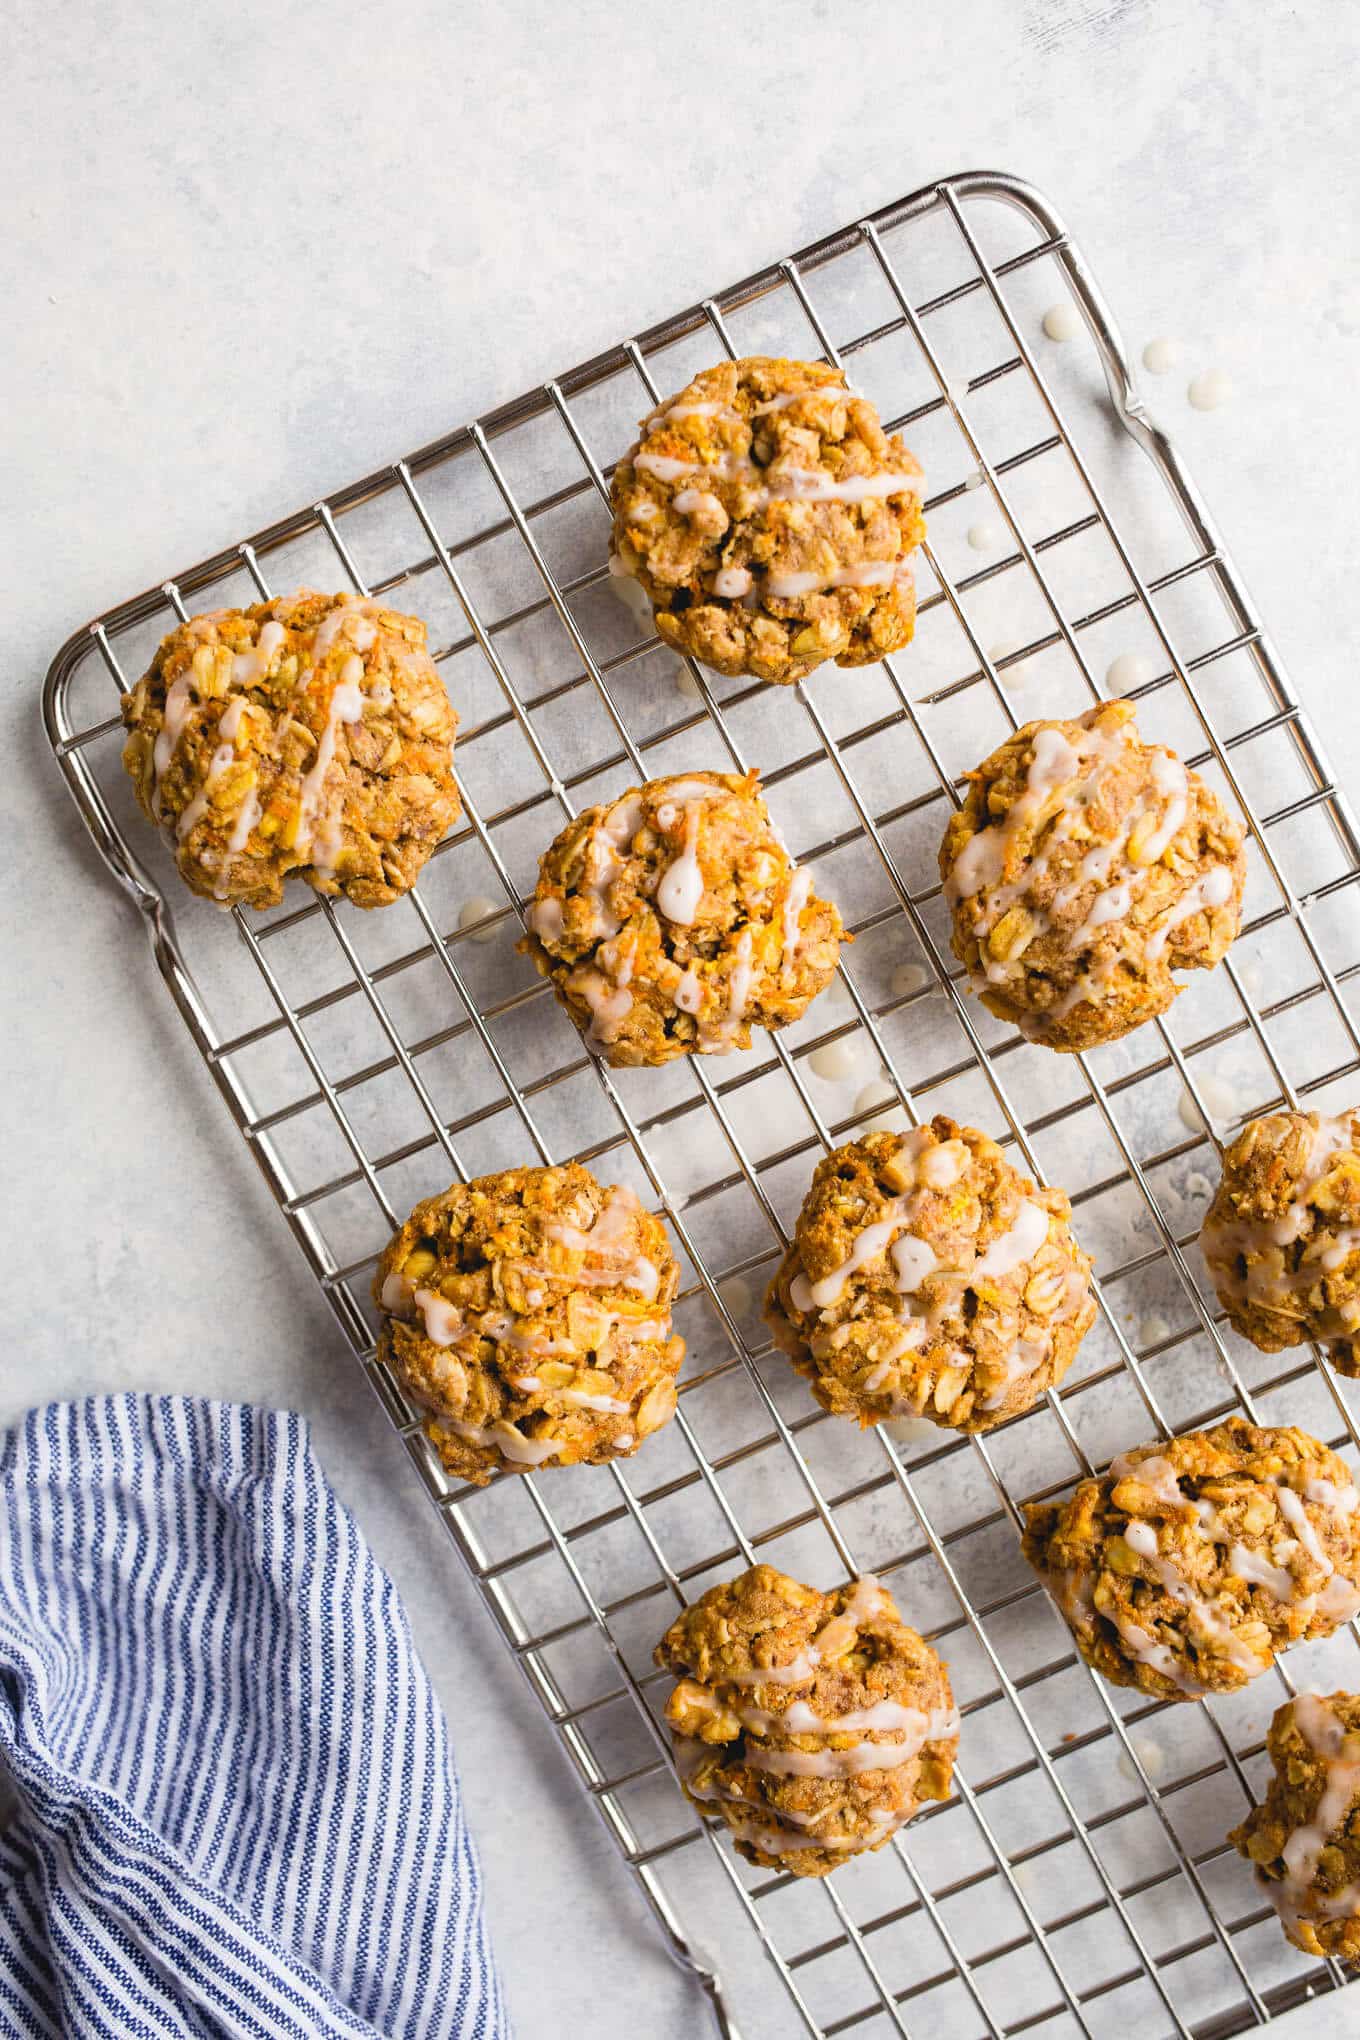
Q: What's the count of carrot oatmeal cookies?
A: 10